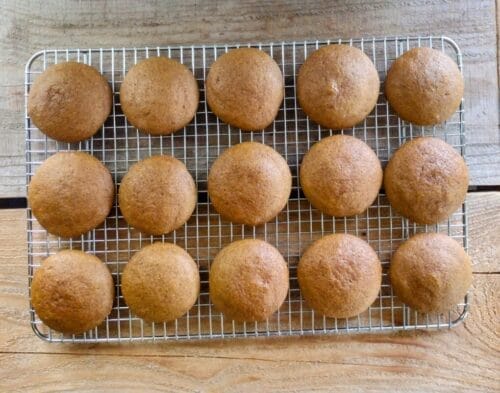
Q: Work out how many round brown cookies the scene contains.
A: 15